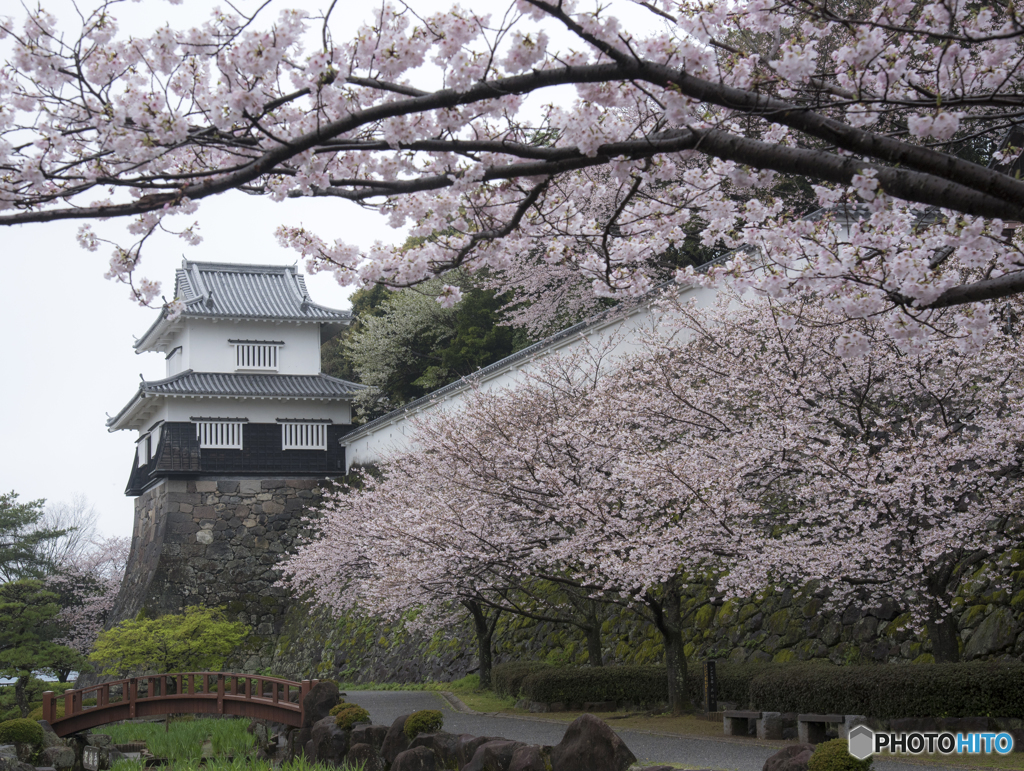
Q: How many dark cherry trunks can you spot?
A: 4